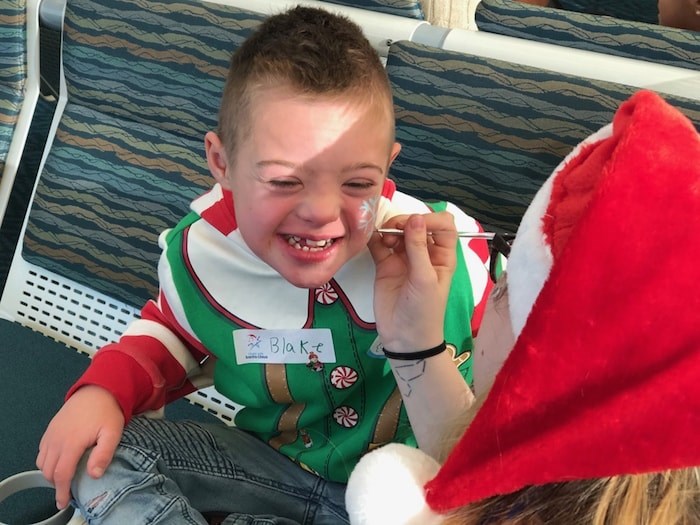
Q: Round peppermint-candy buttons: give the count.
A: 3